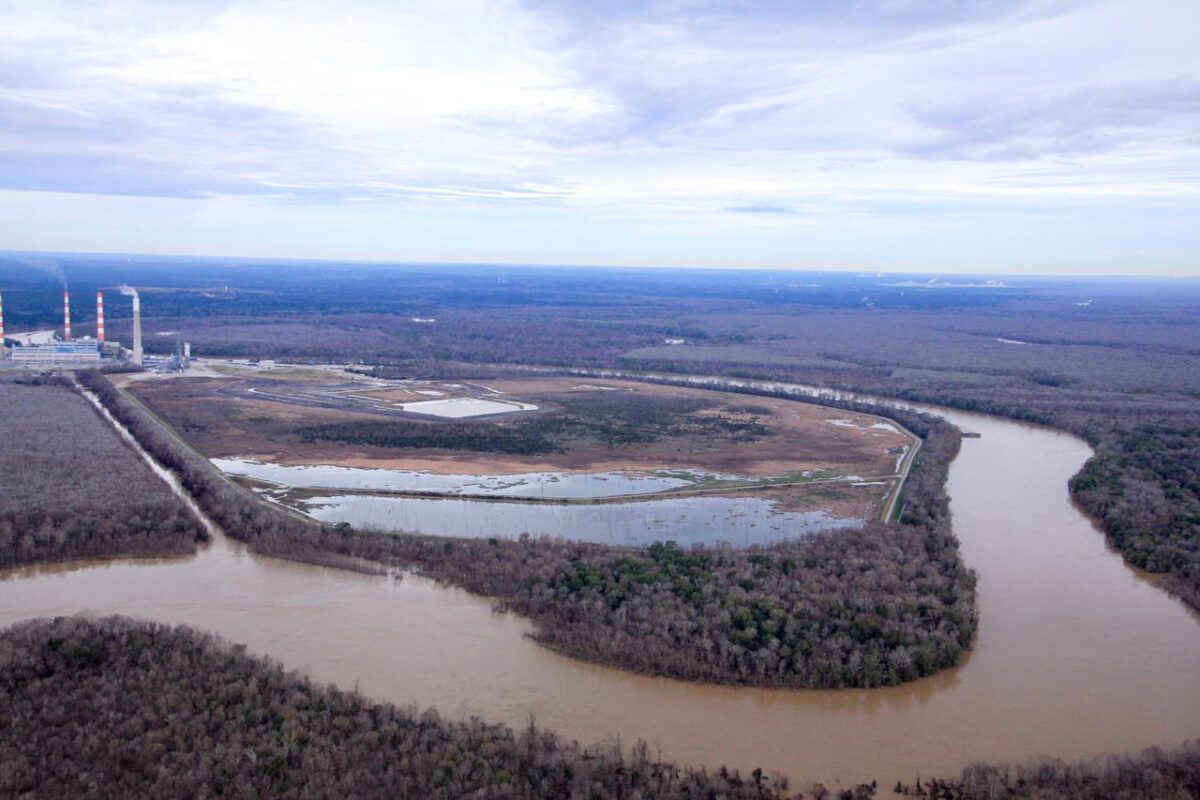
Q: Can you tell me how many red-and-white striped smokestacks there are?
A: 3